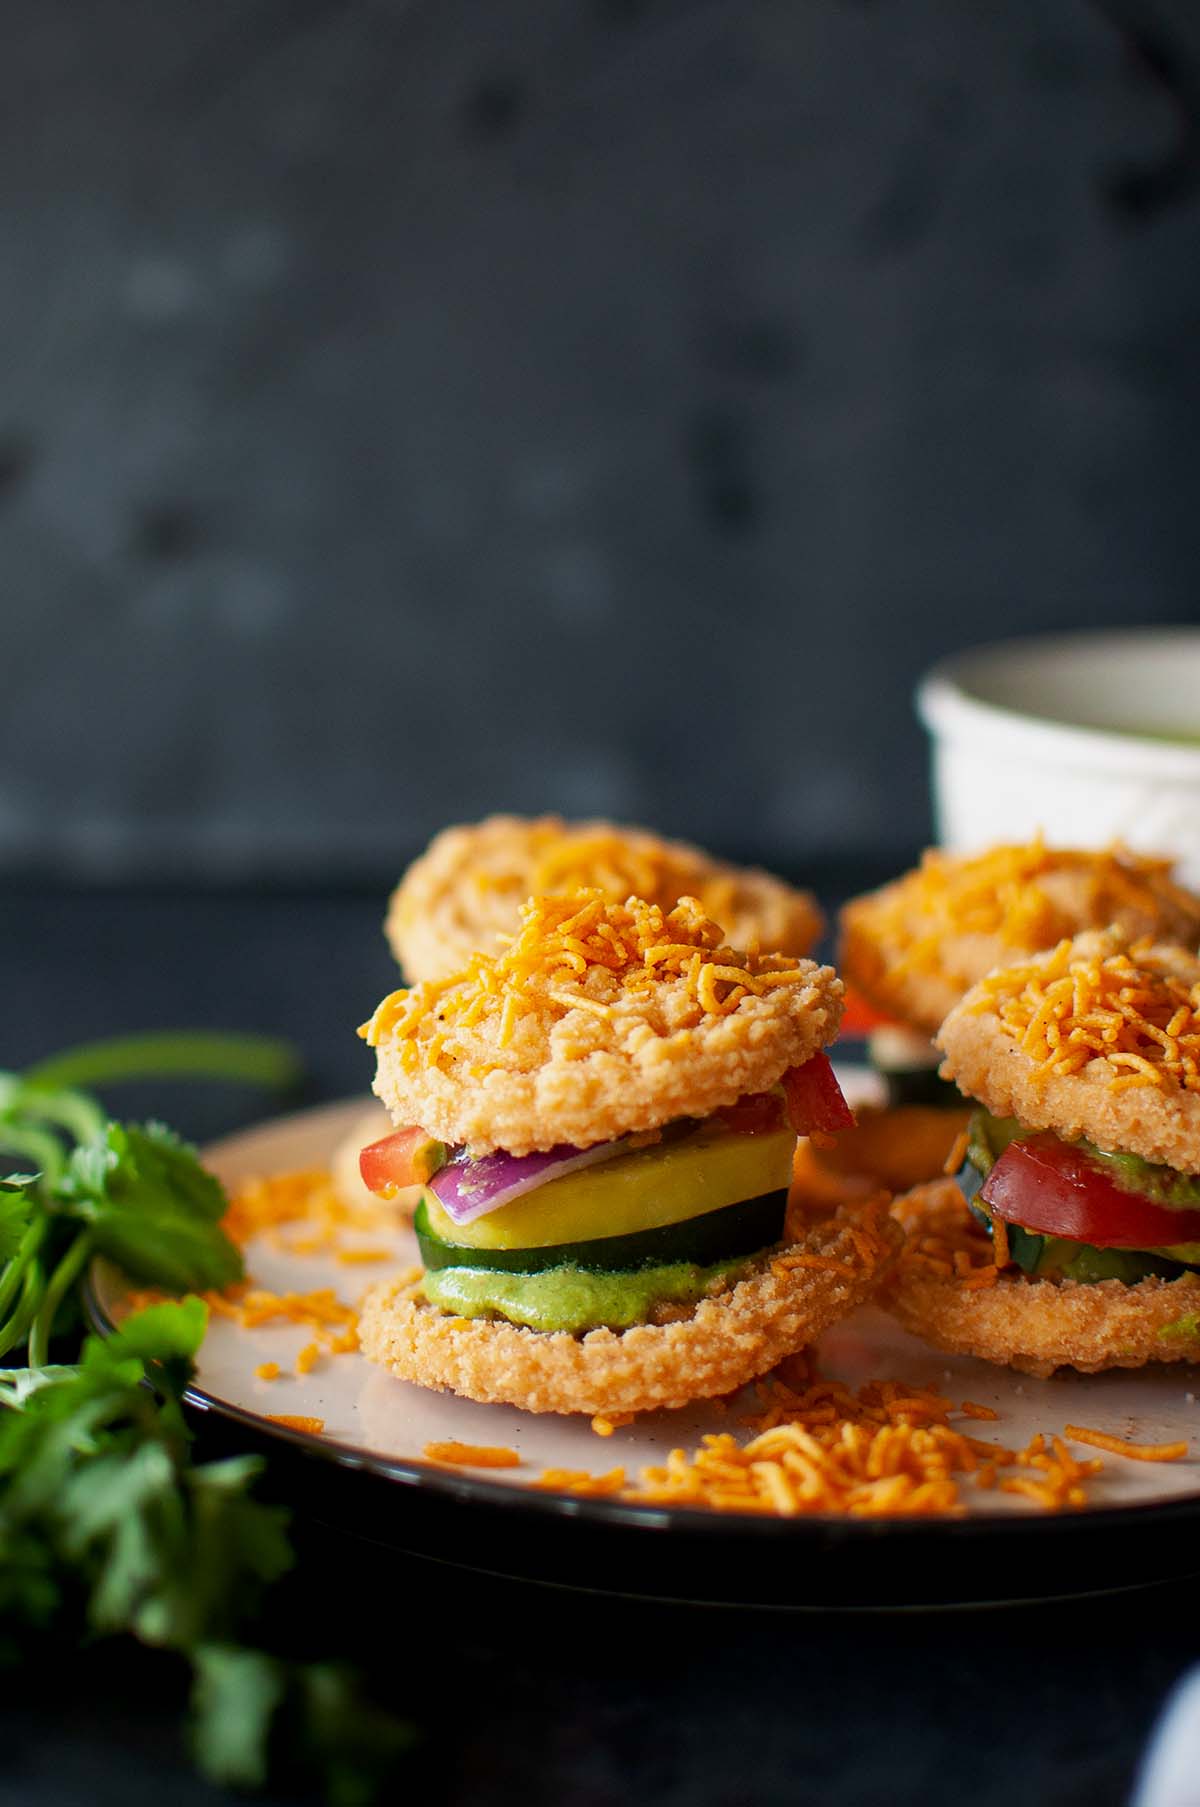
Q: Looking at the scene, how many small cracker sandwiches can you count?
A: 4